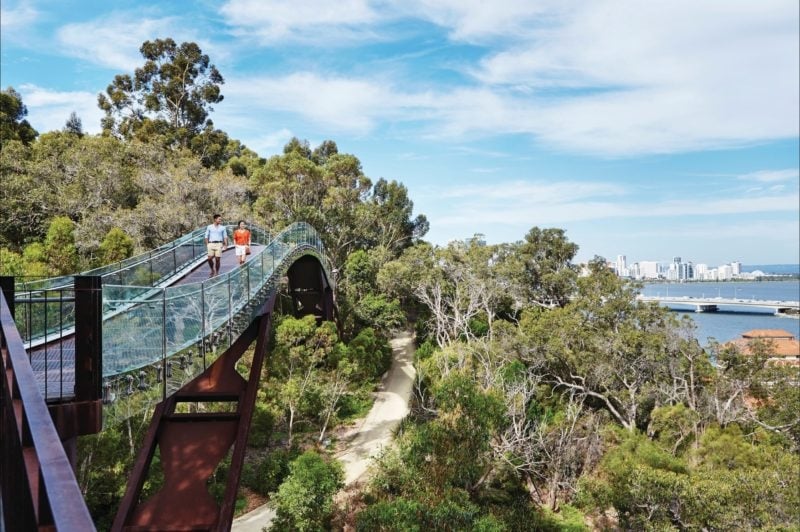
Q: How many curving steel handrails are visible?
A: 2